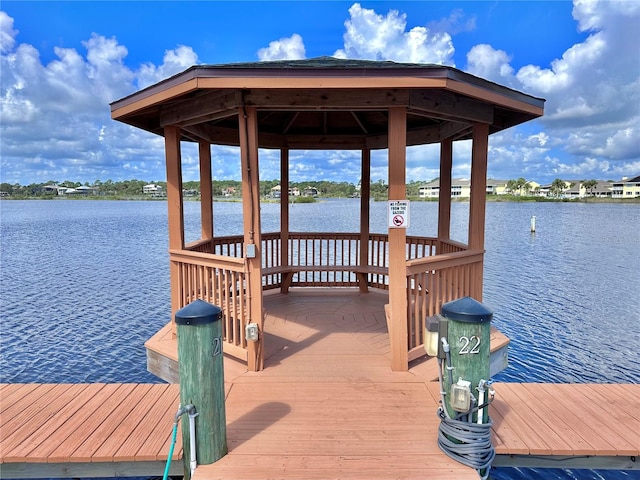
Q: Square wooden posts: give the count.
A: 8